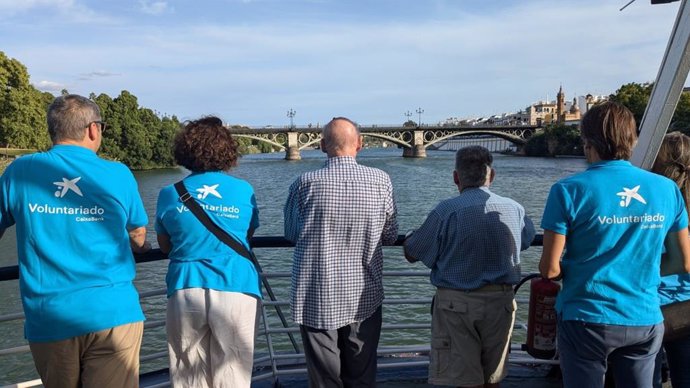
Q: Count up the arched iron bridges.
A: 1